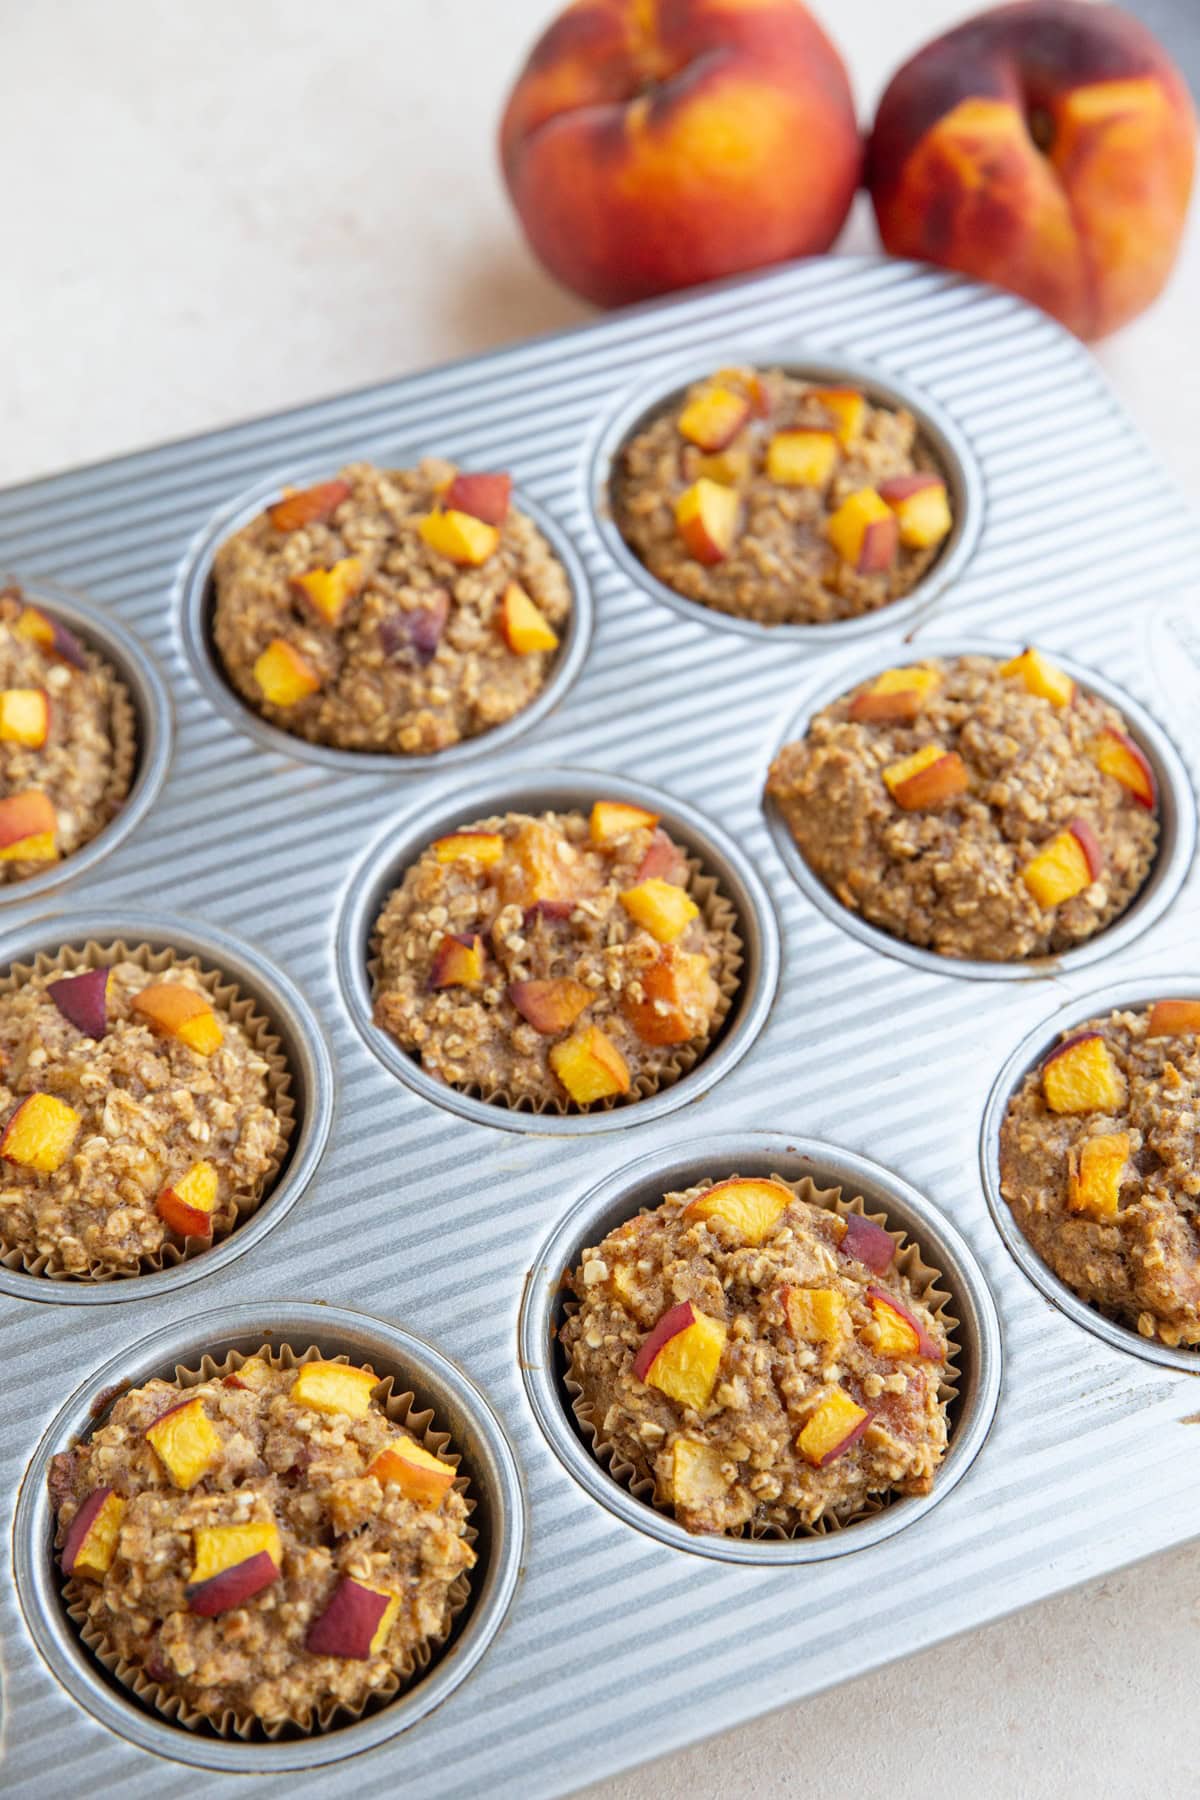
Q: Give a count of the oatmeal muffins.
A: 9